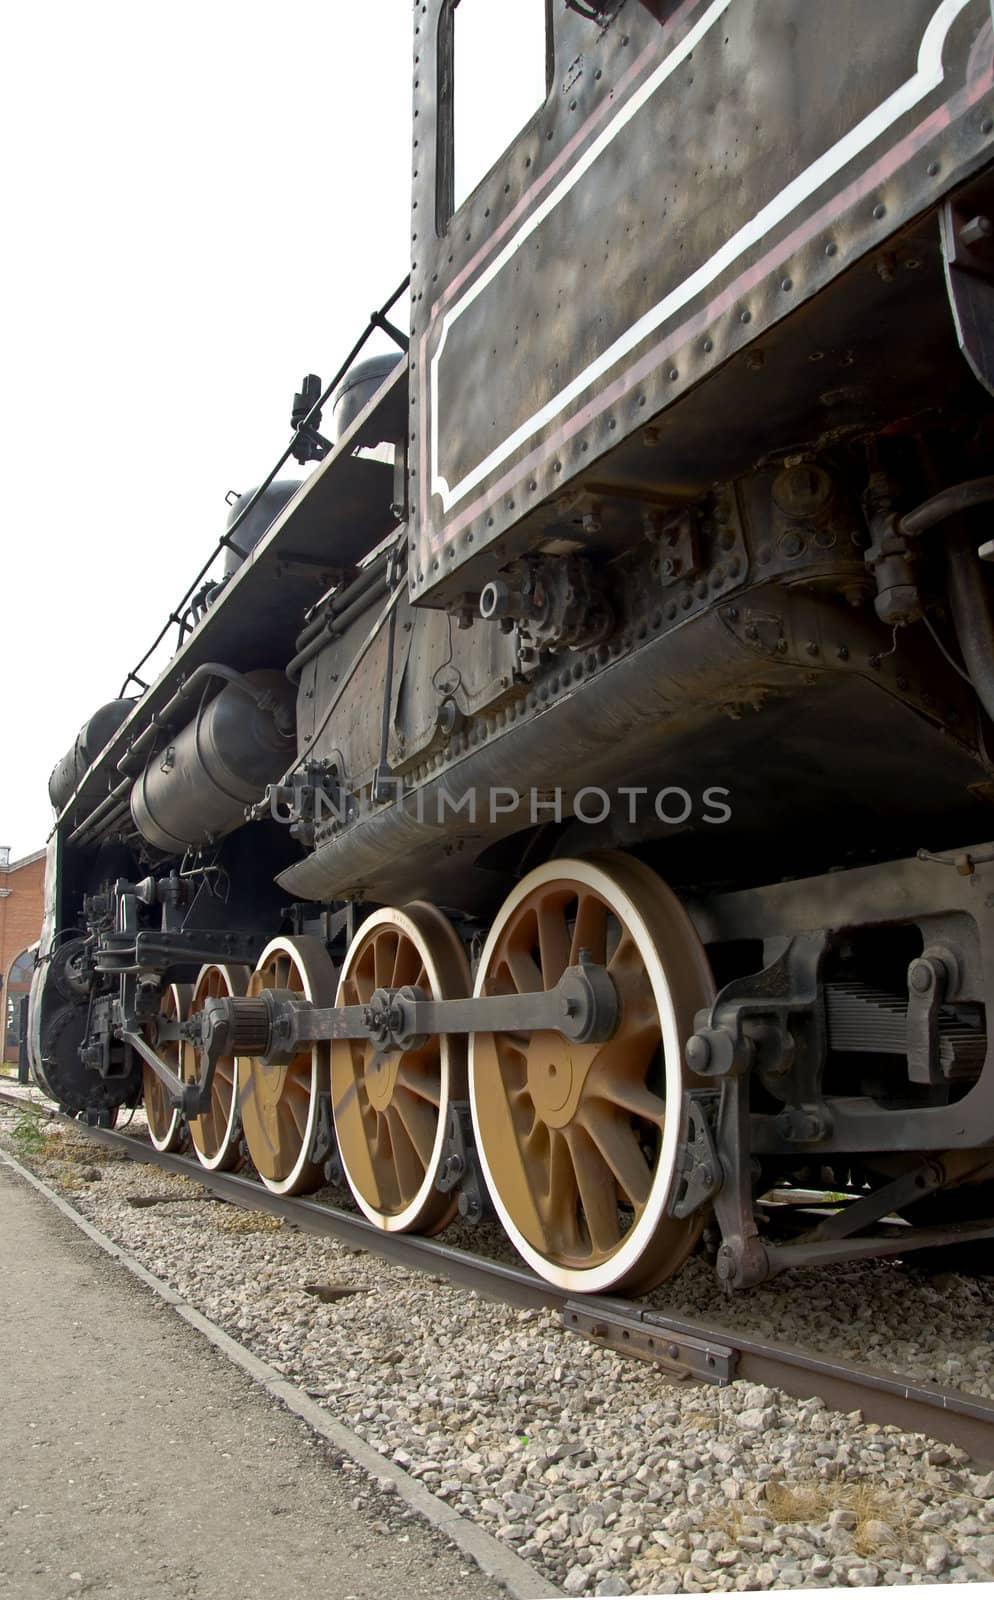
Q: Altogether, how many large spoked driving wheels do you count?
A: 5